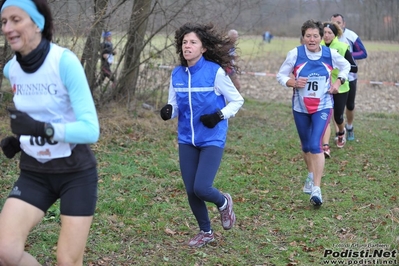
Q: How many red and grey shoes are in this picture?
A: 2